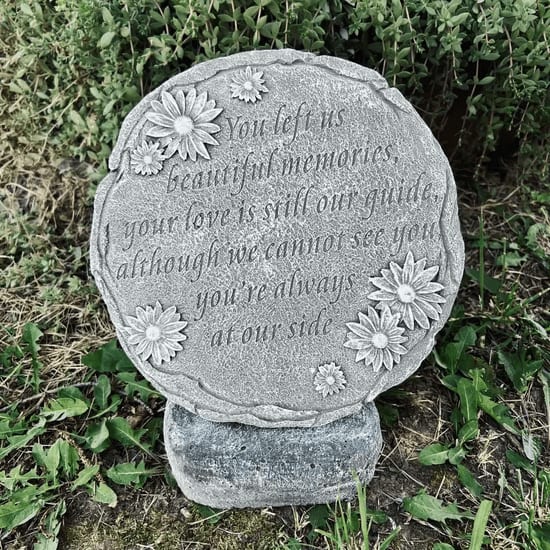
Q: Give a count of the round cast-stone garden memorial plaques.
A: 1